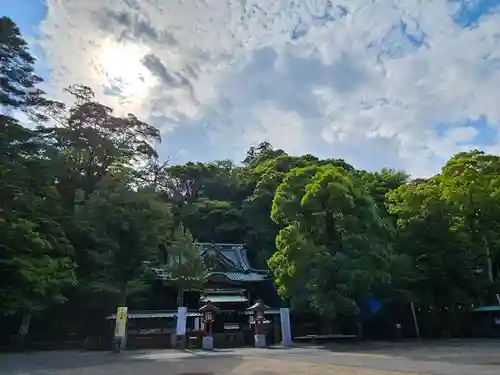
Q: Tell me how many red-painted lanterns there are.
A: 2